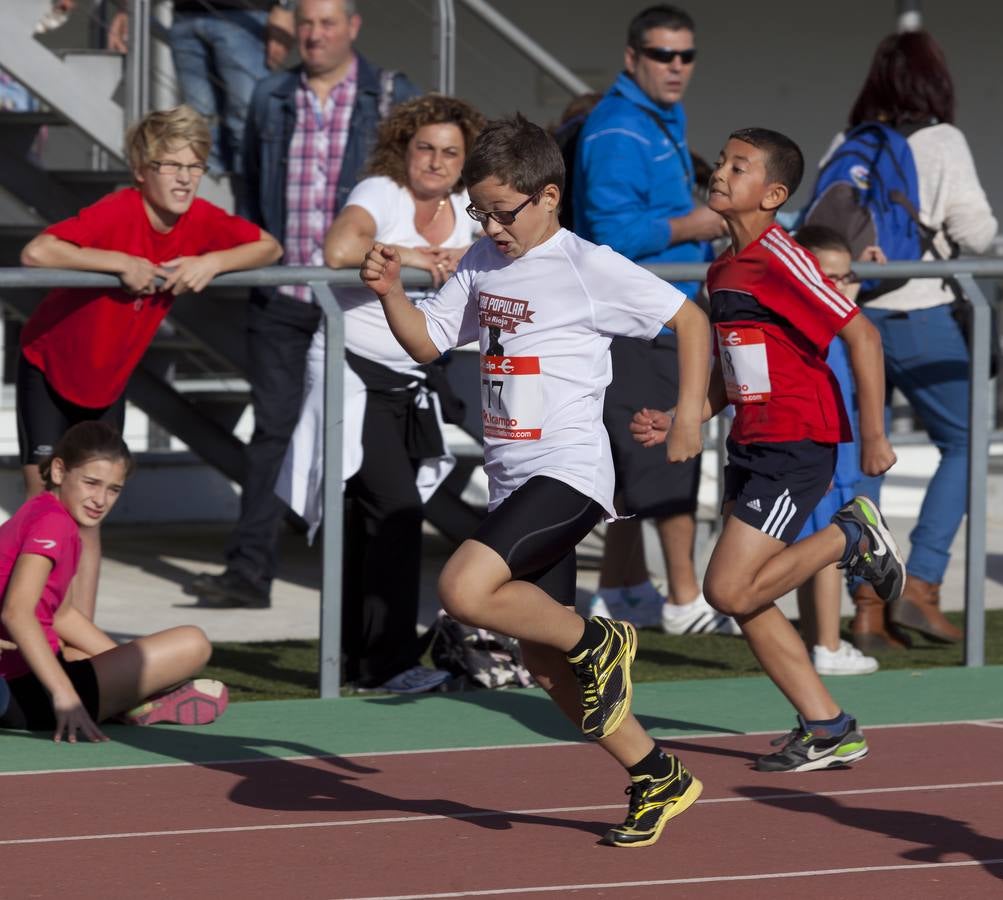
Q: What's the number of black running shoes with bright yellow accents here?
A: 2